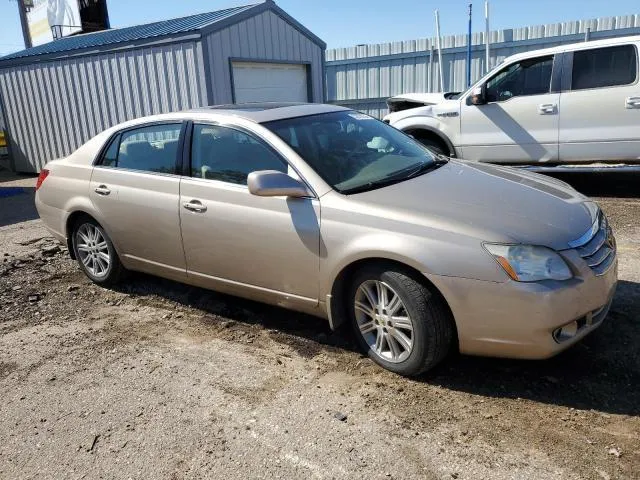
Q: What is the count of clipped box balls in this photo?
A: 0